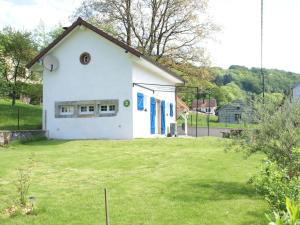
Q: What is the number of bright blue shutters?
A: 4